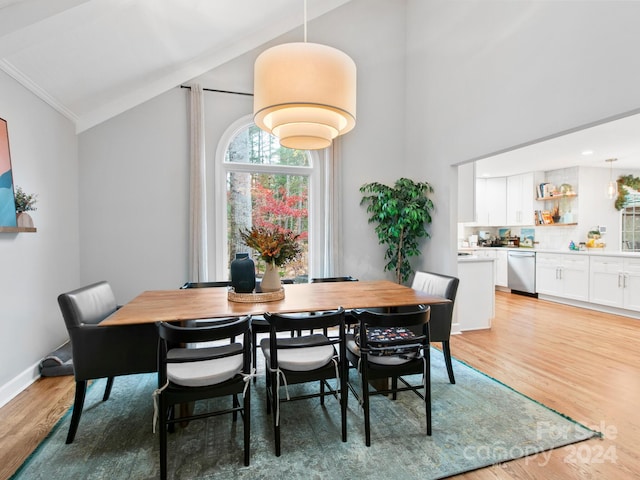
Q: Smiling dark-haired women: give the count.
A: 0